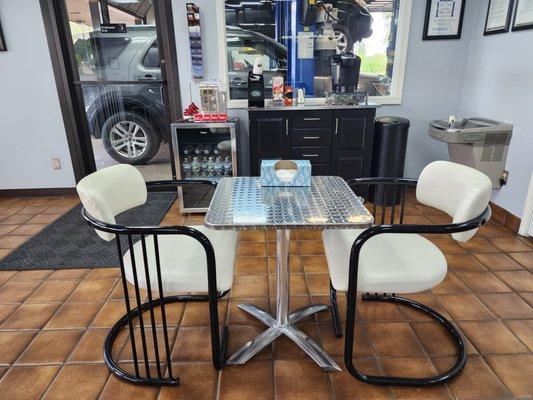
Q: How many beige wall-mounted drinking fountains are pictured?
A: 1